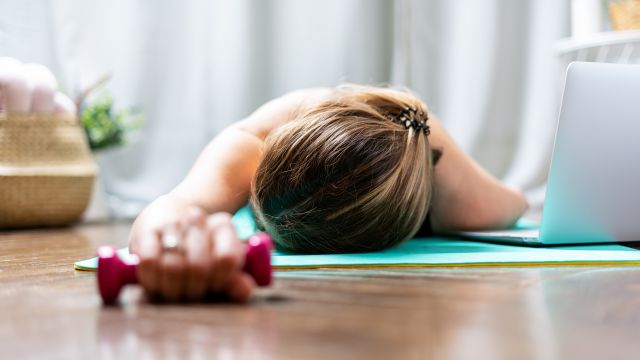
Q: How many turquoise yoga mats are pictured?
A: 1